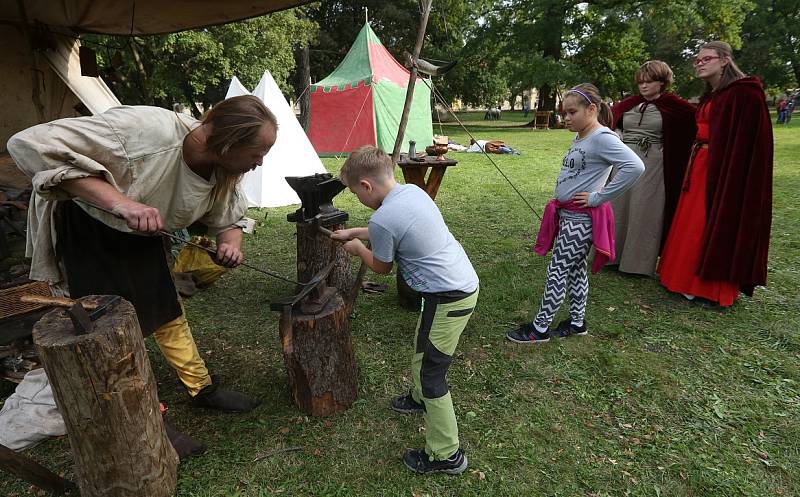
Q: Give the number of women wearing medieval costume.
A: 2